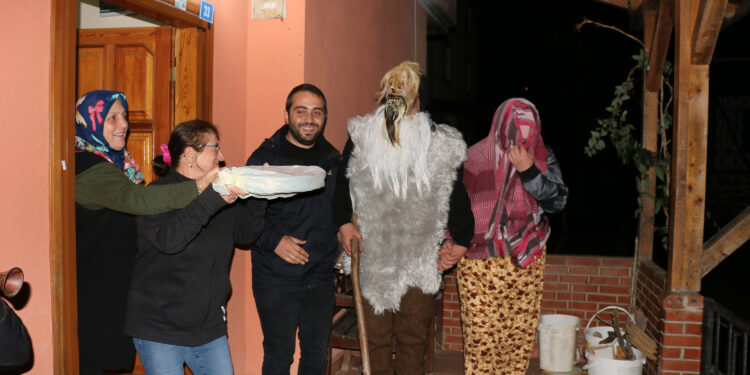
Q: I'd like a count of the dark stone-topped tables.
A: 0